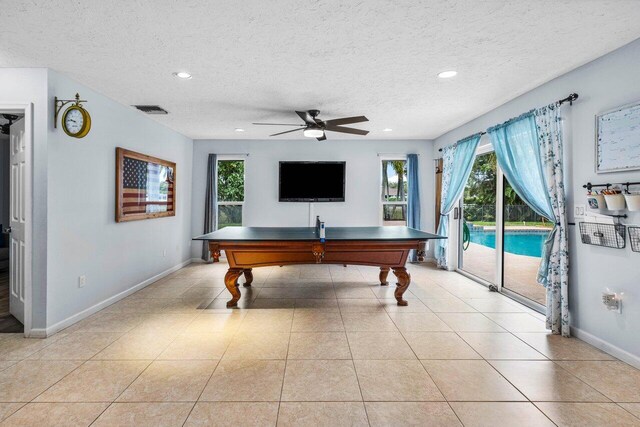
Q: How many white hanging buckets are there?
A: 3